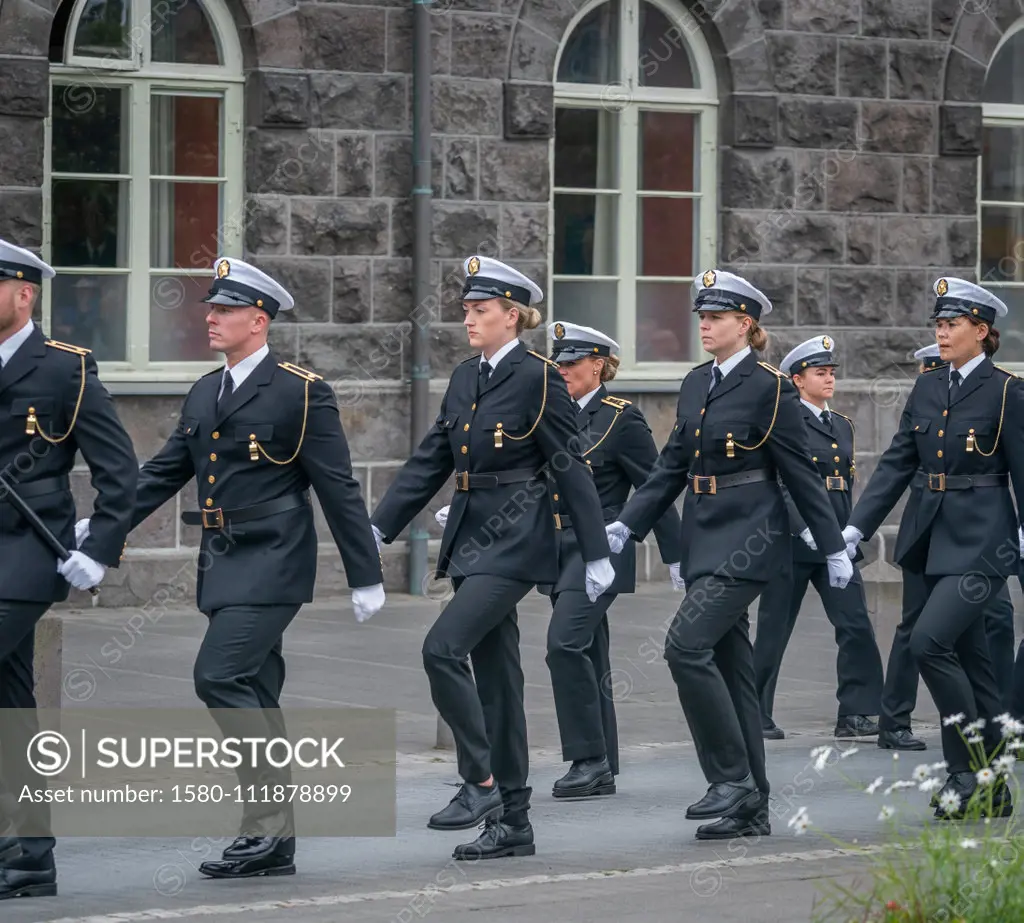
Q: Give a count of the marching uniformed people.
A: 8